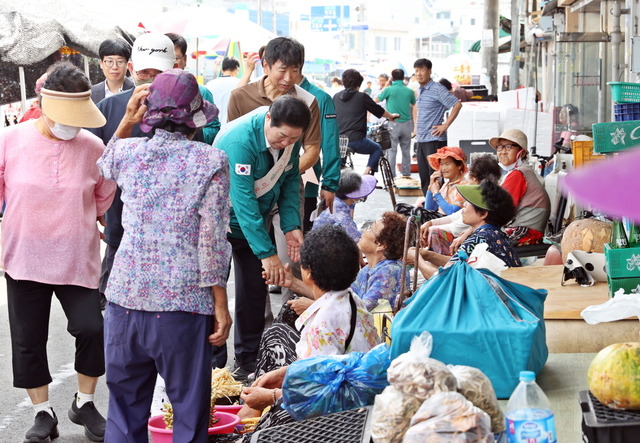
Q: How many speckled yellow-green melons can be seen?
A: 1